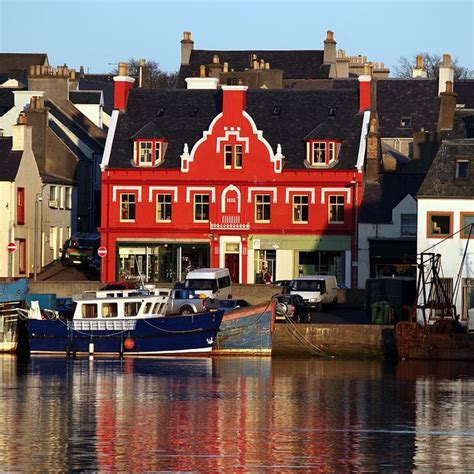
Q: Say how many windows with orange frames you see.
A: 2